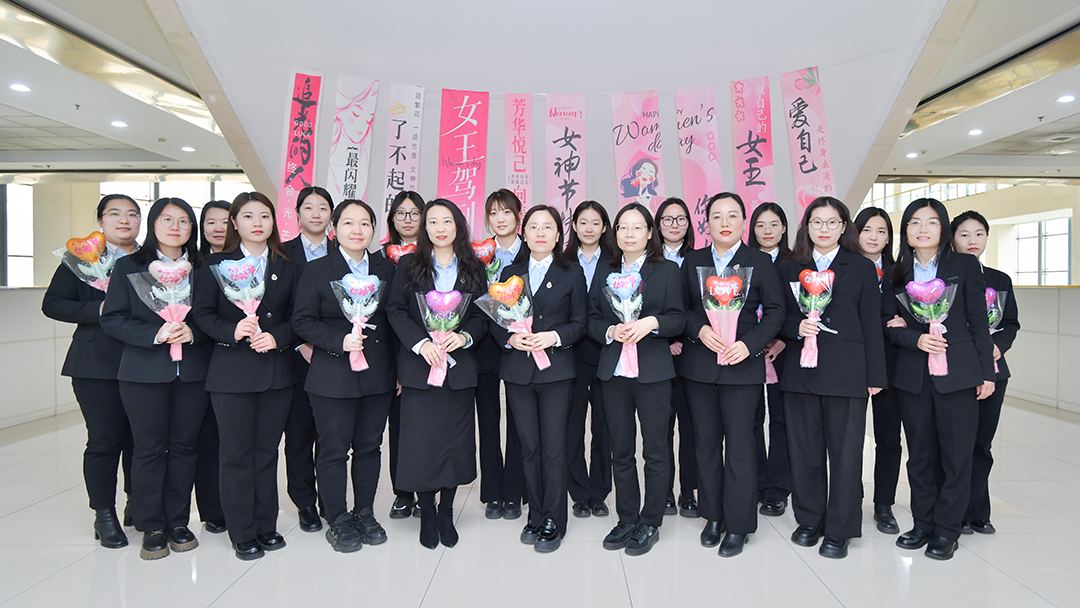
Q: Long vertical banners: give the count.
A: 10